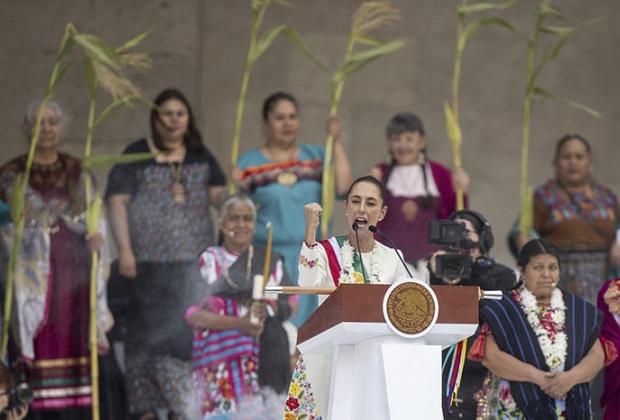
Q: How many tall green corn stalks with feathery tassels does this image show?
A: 6